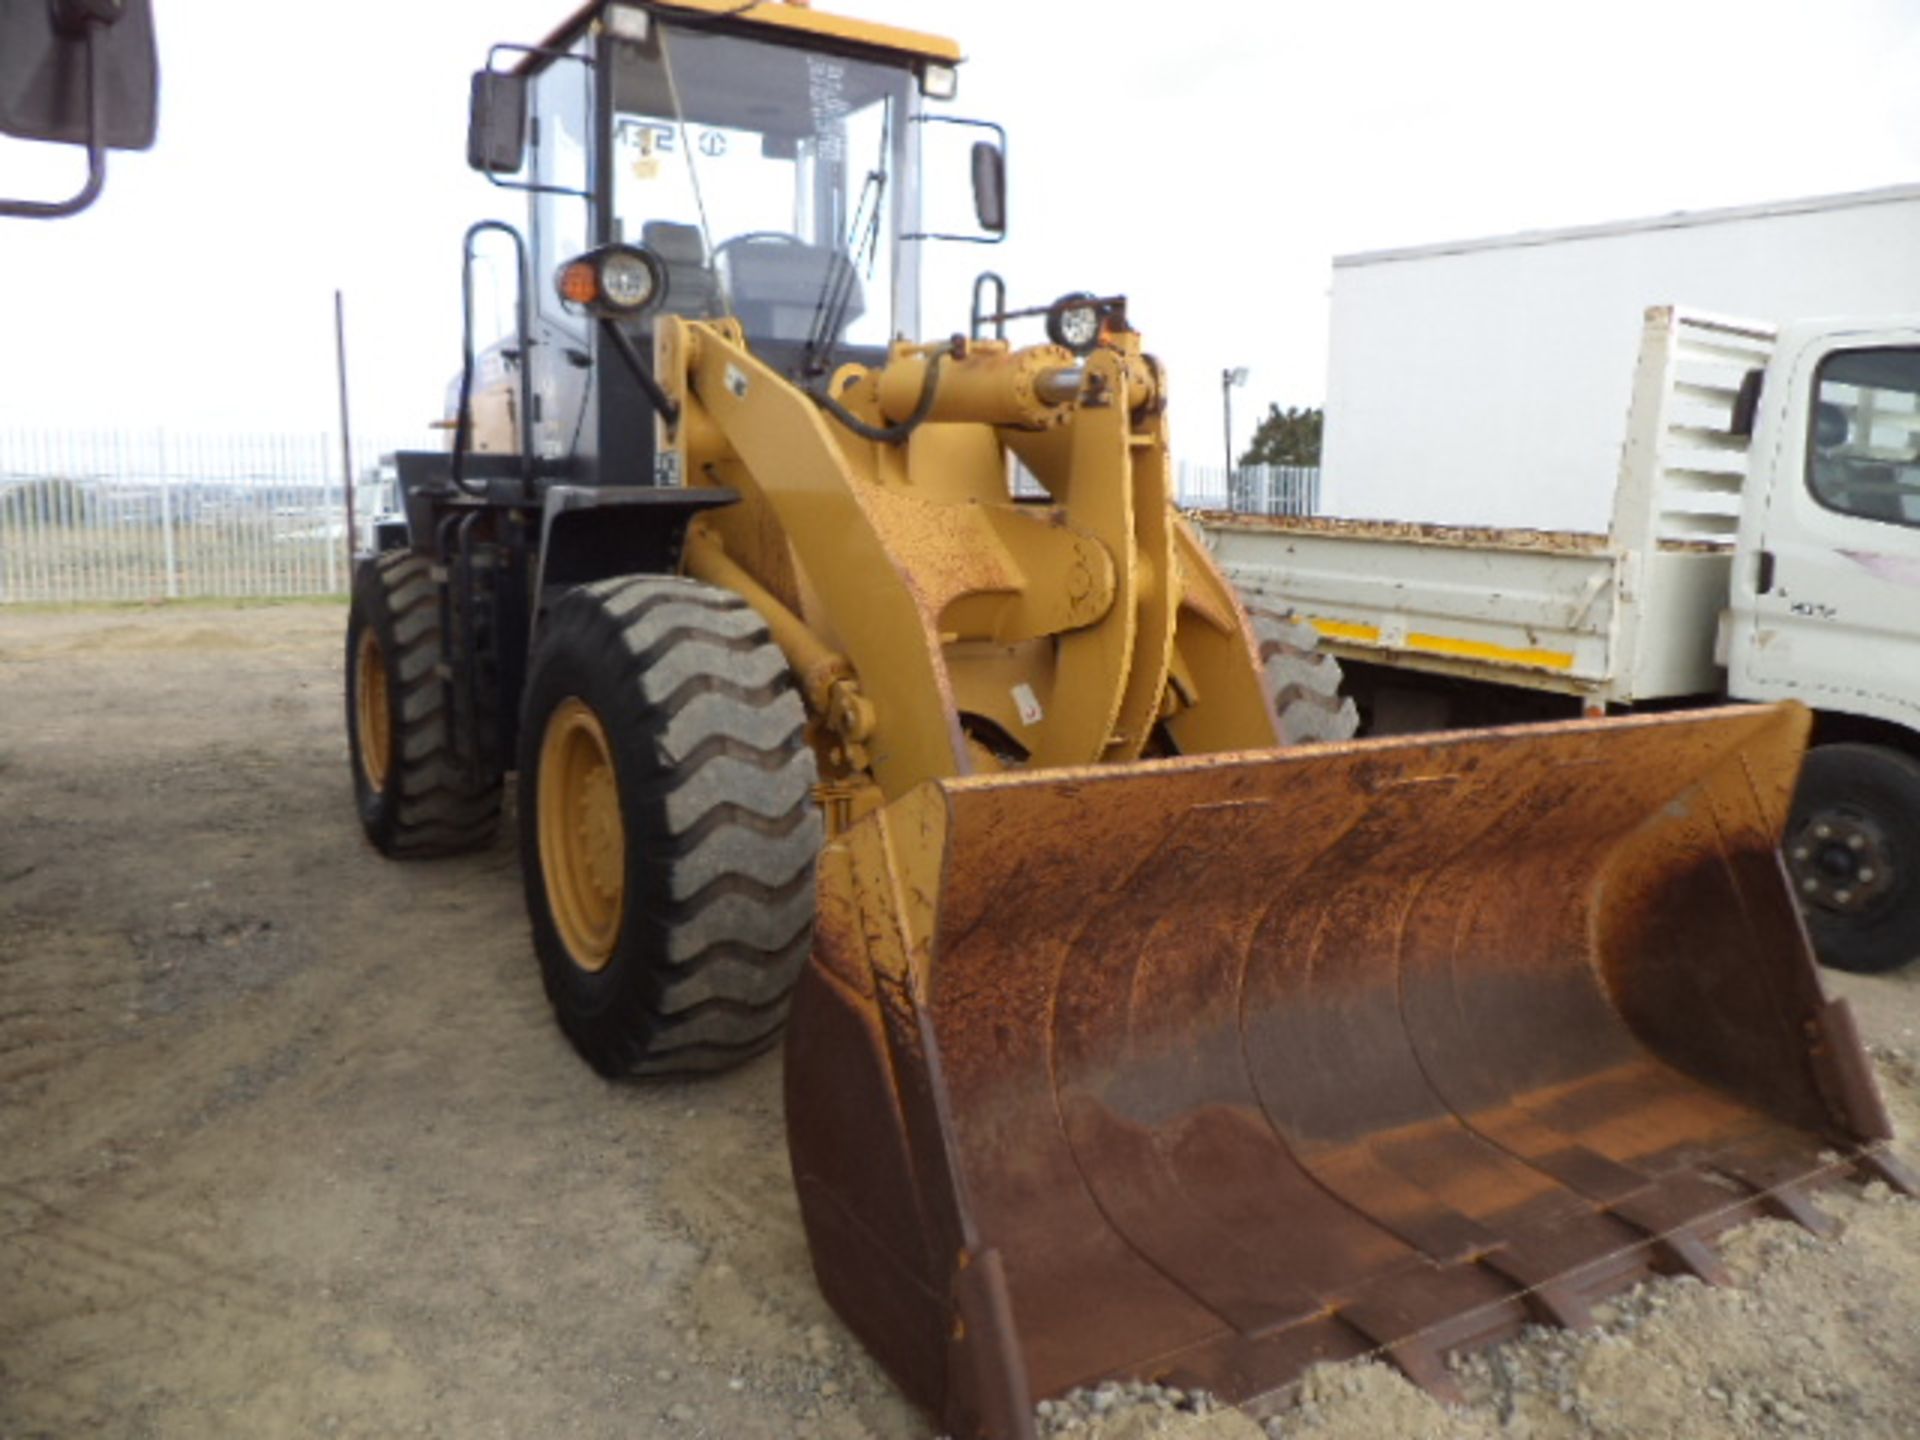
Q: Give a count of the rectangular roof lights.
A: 2